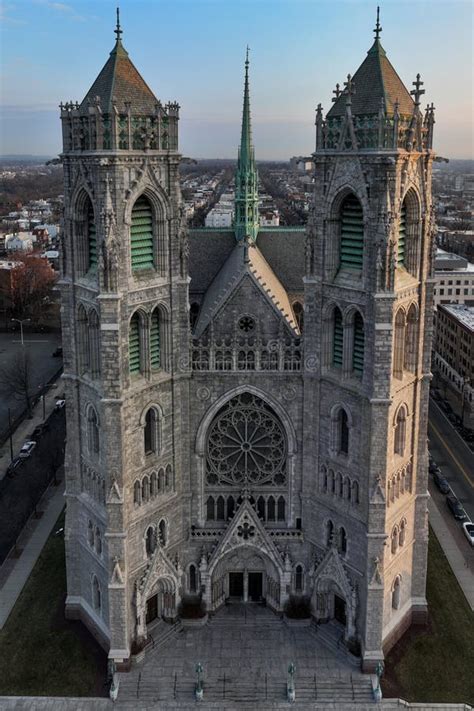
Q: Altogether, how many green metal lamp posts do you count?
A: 4